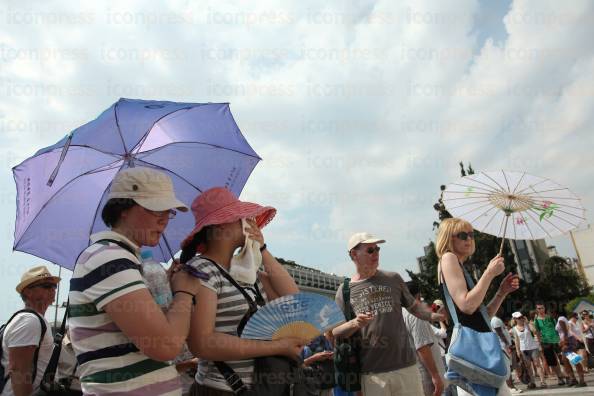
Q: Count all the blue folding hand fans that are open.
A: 1